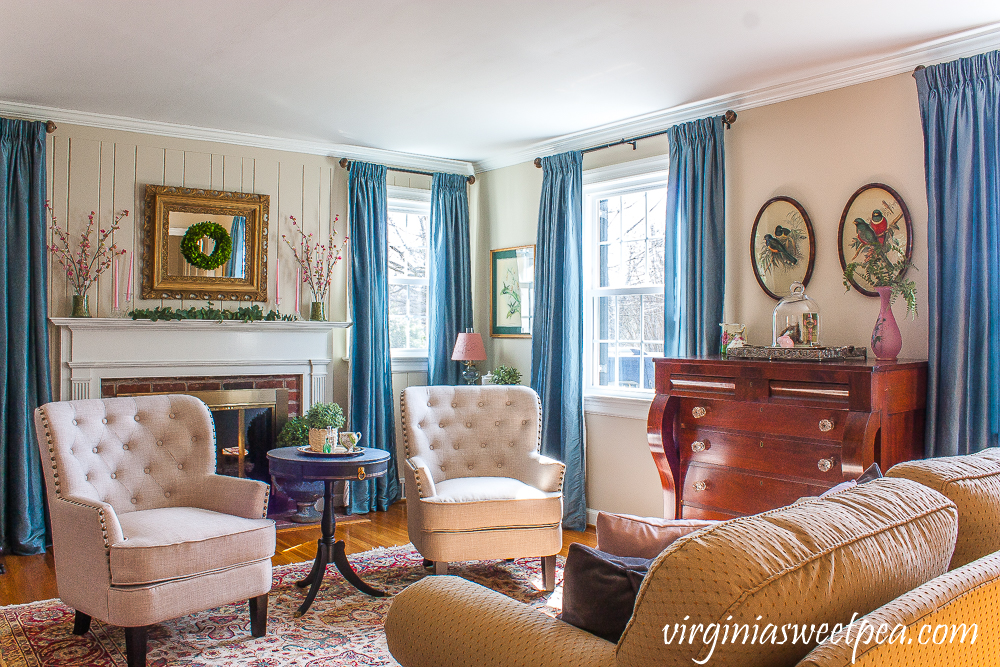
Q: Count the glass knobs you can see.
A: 5